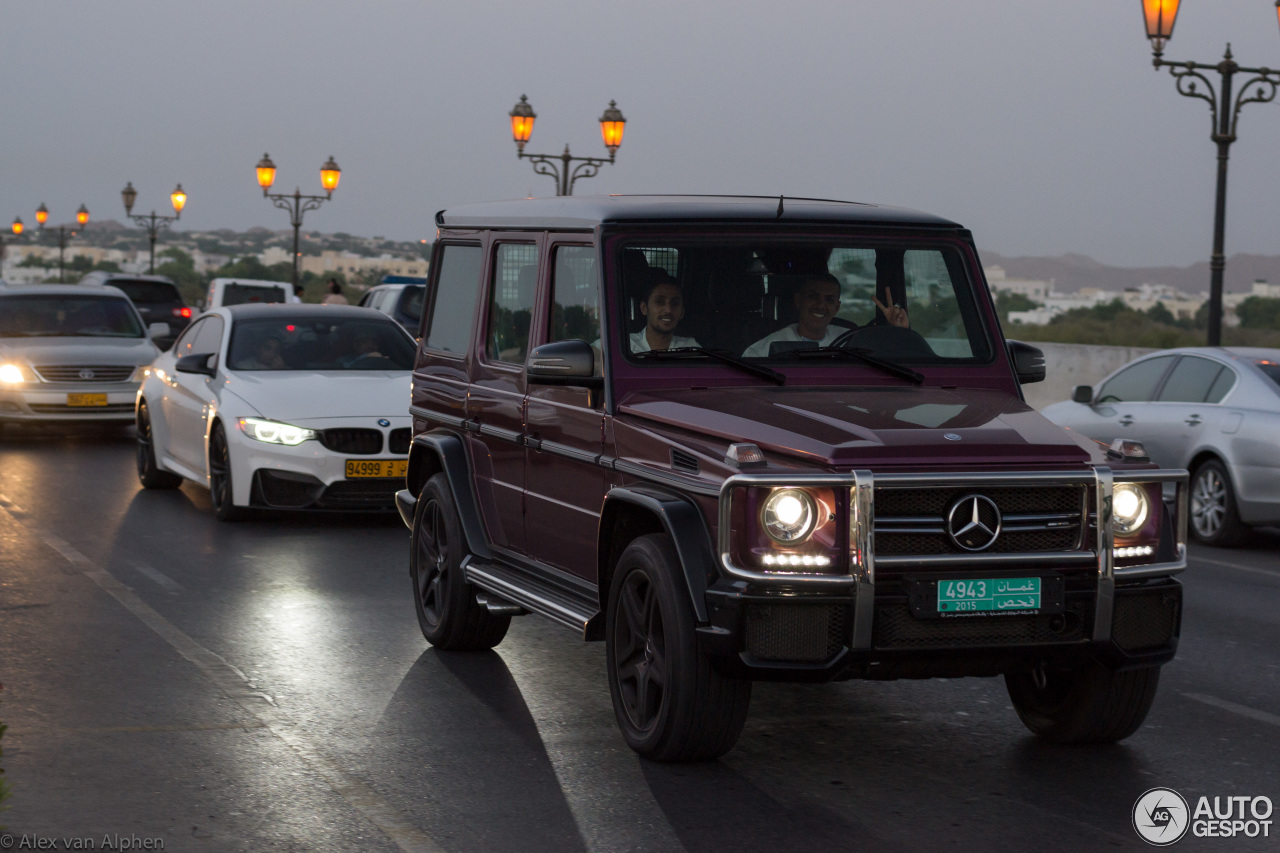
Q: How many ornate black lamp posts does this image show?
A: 6